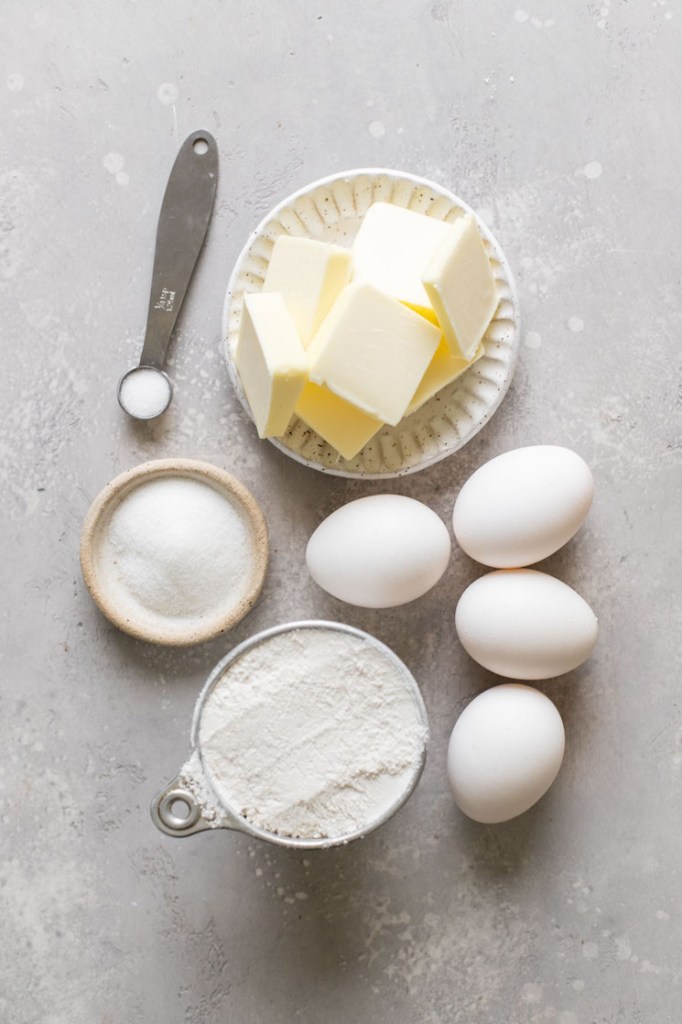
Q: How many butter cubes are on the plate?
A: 7